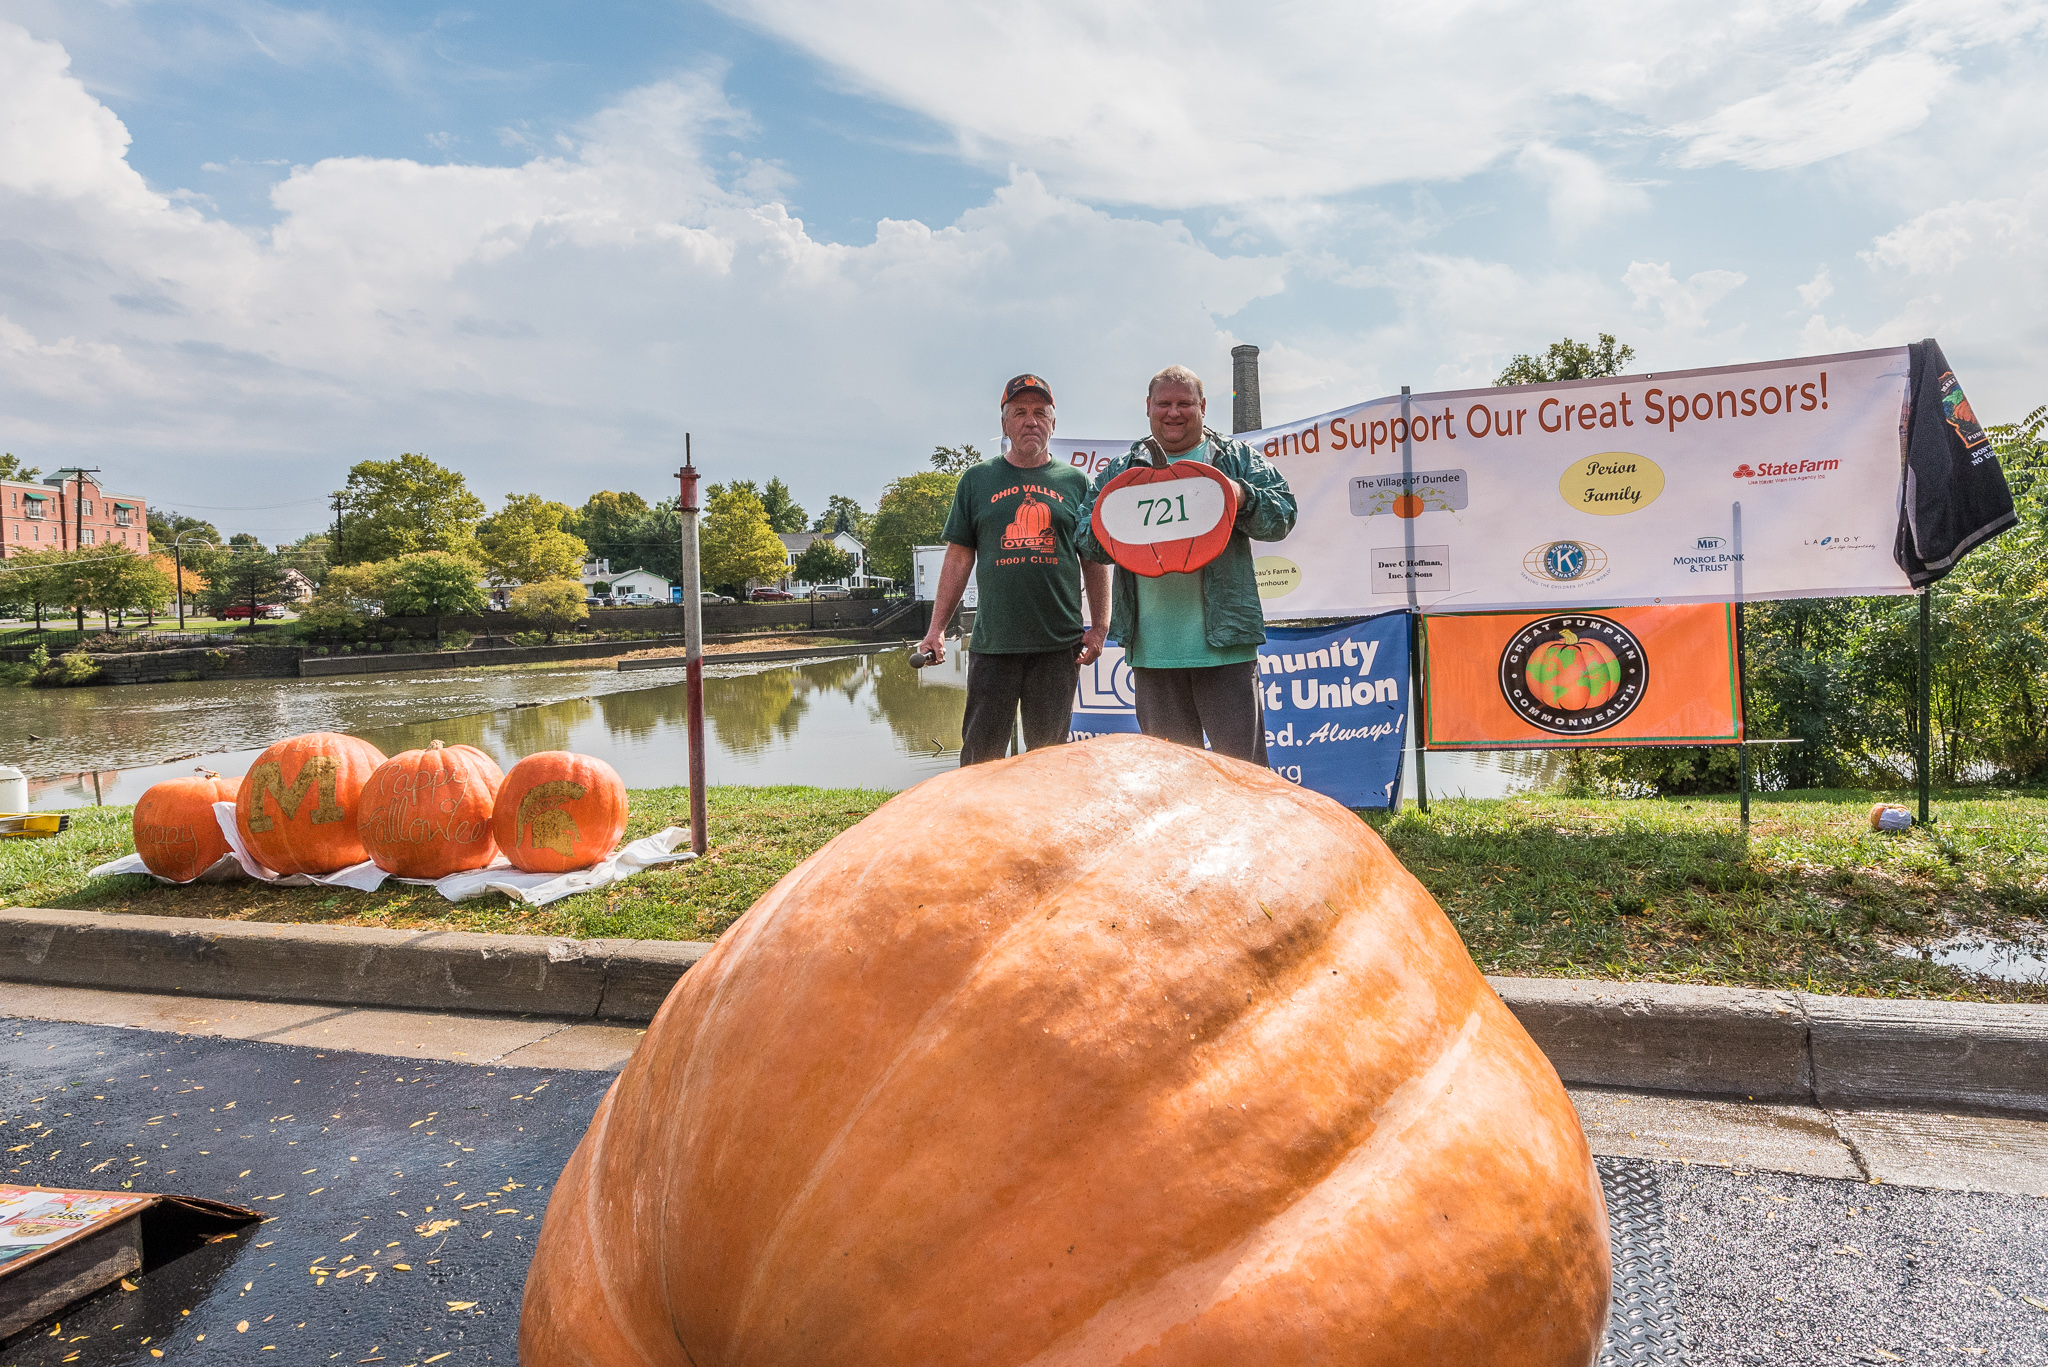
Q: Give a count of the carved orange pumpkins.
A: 4